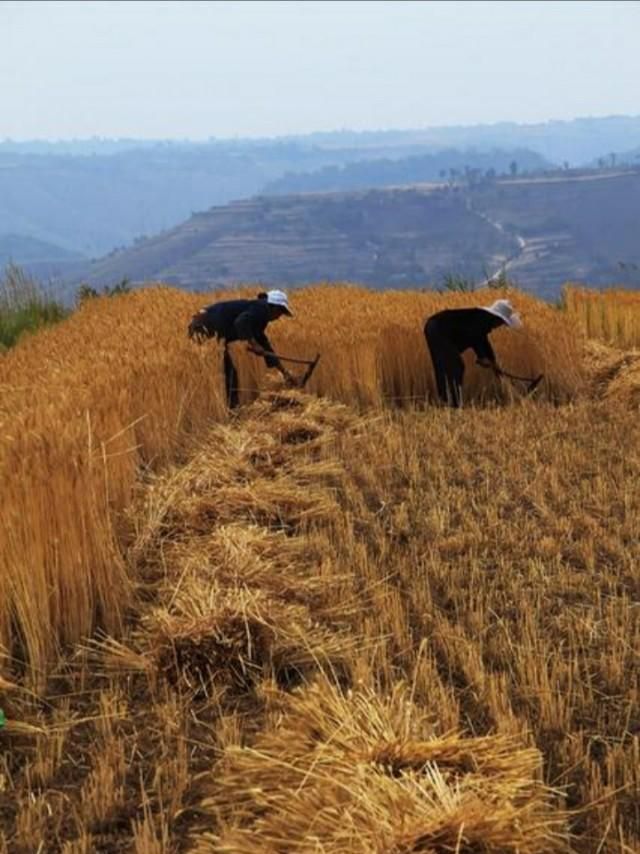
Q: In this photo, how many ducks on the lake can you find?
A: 0